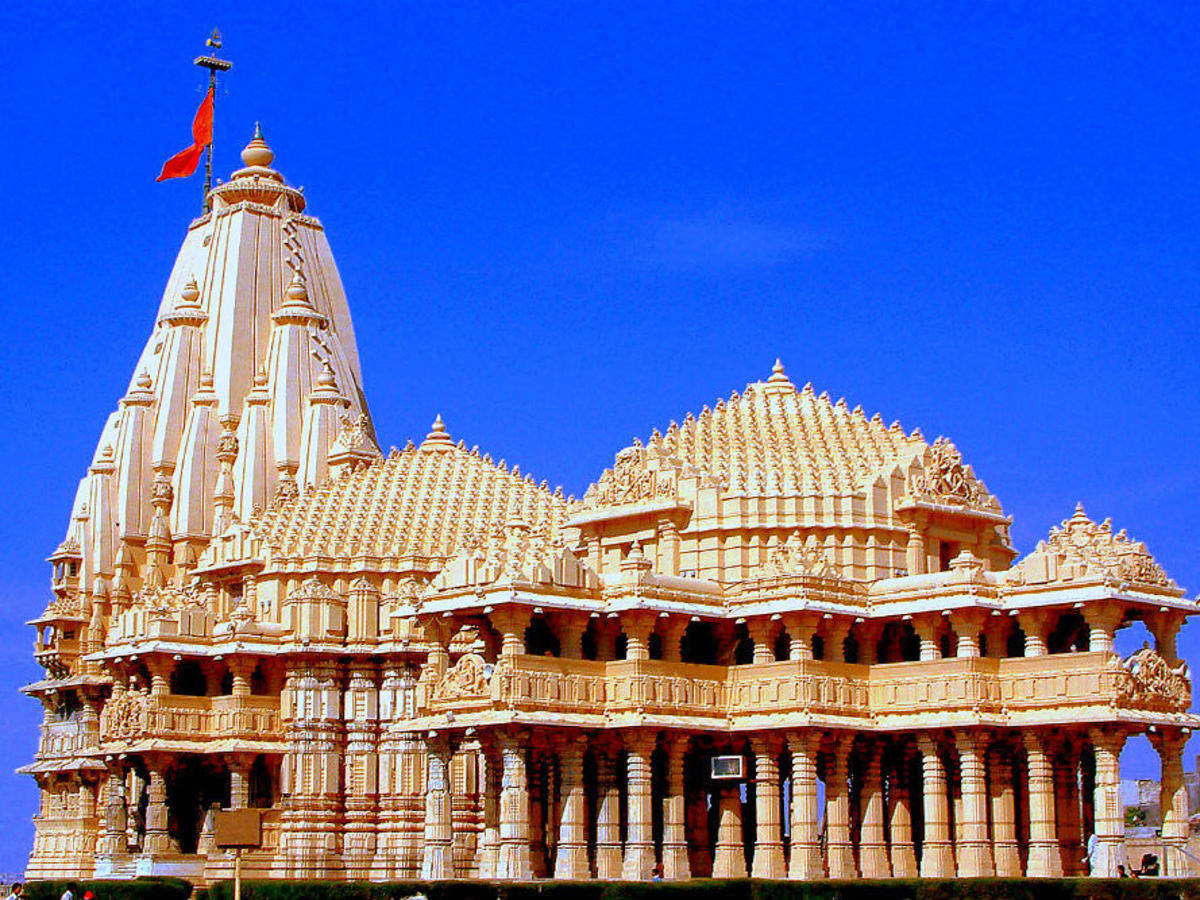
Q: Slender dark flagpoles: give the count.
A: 1